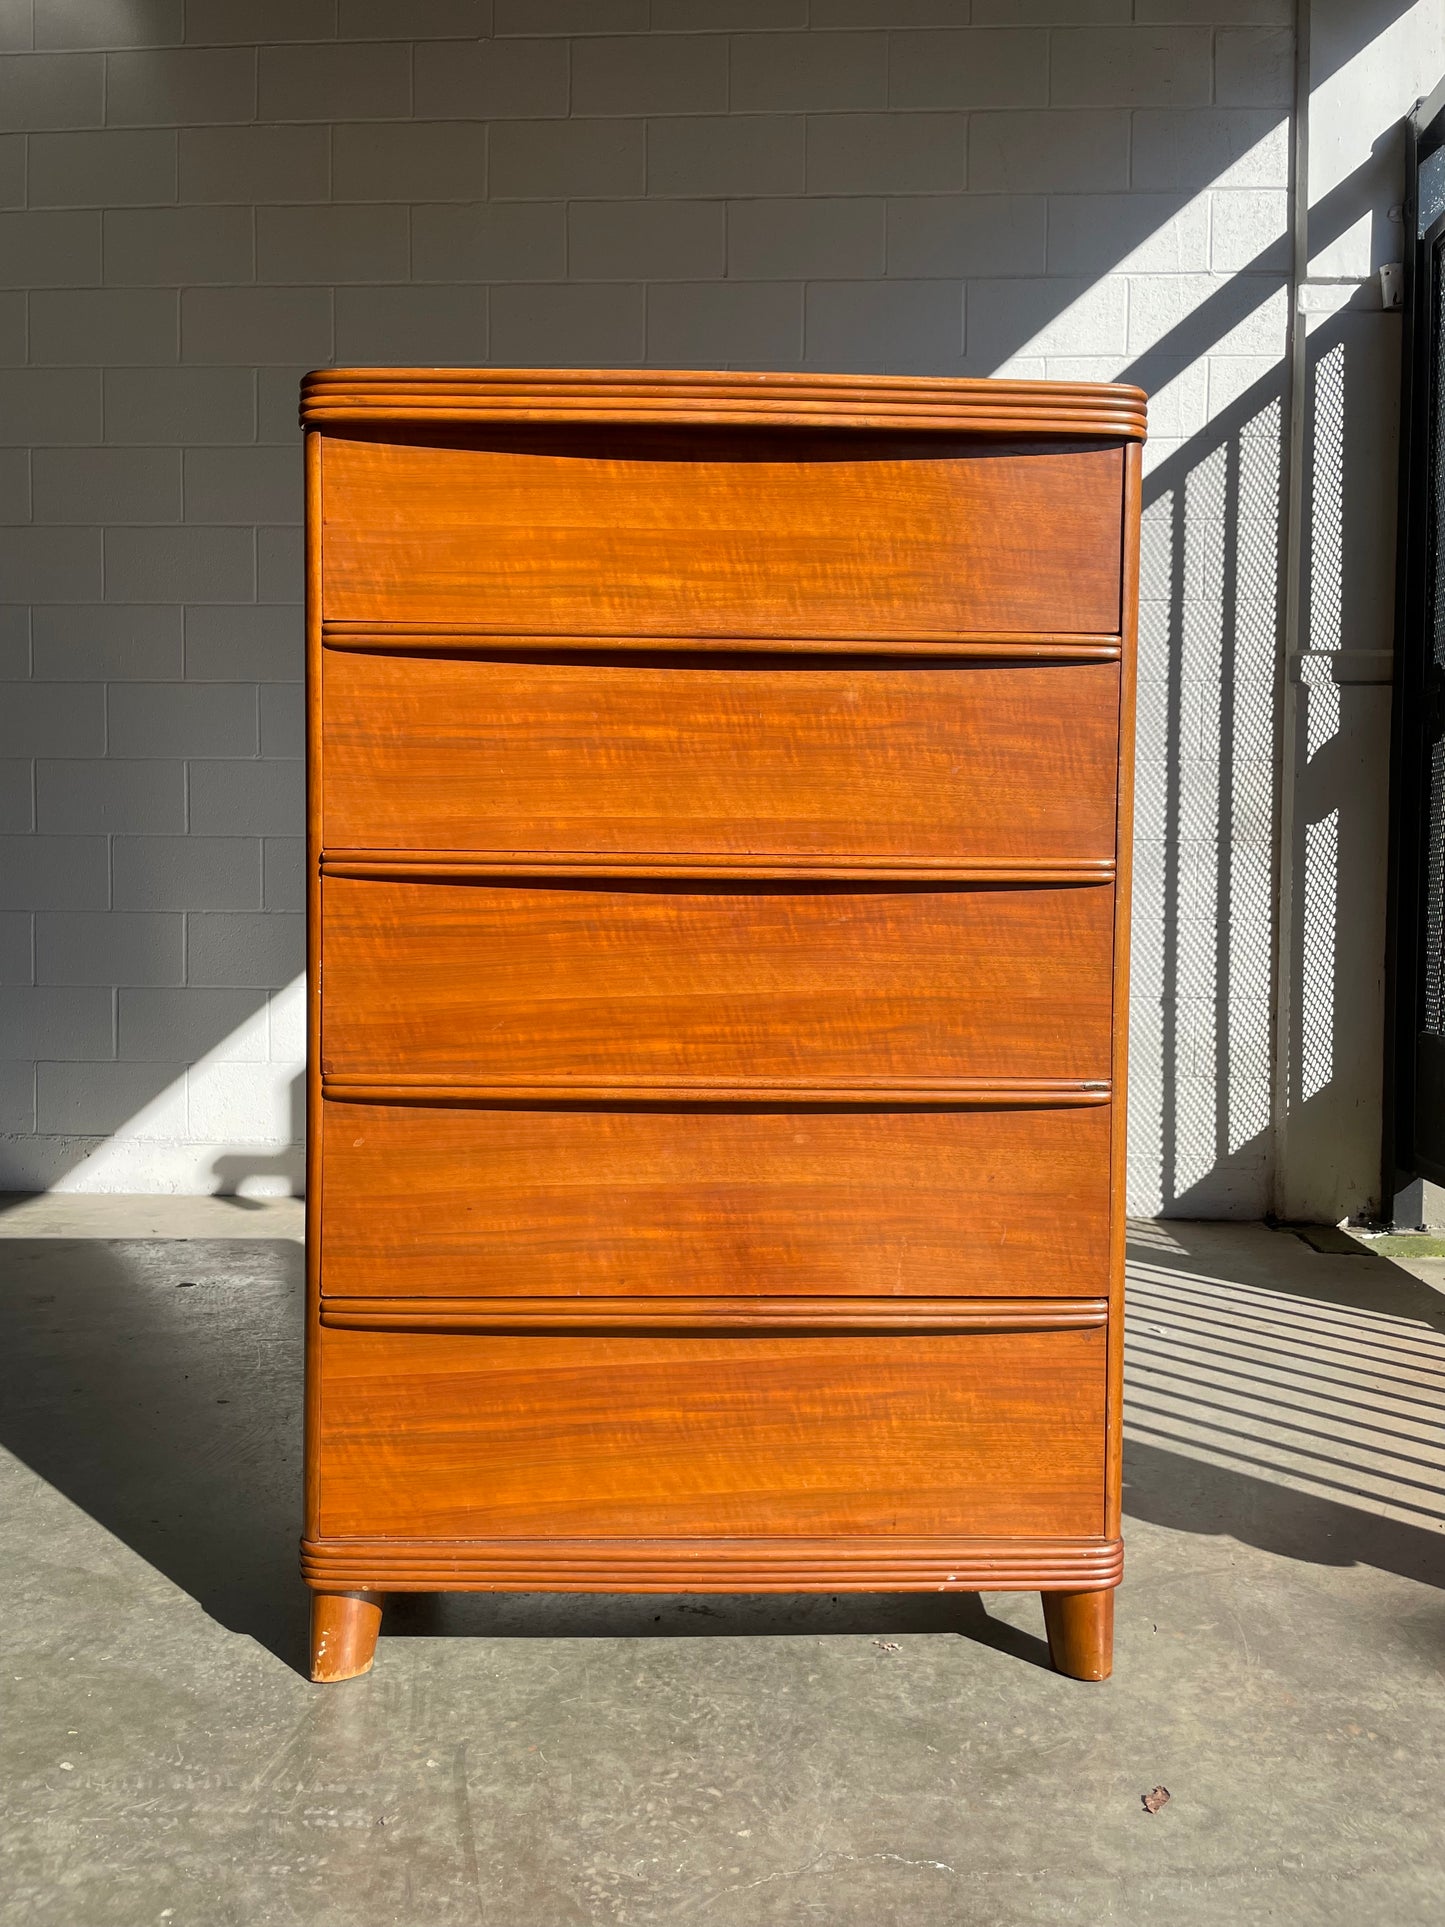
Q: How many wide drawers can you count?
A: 5